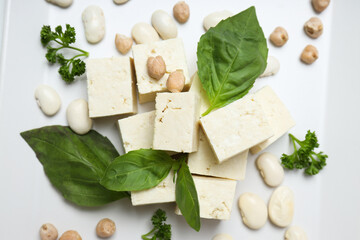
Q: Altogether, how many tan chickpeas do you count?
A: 11